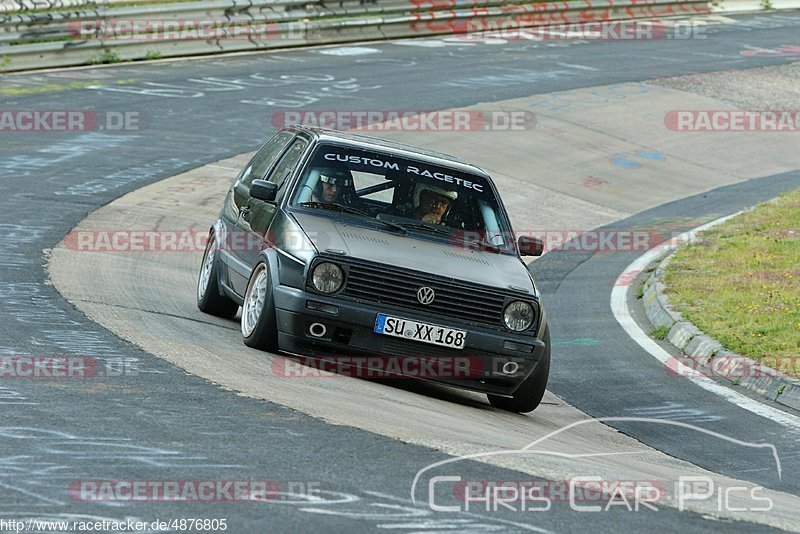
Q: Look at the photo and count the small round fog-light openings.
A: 2